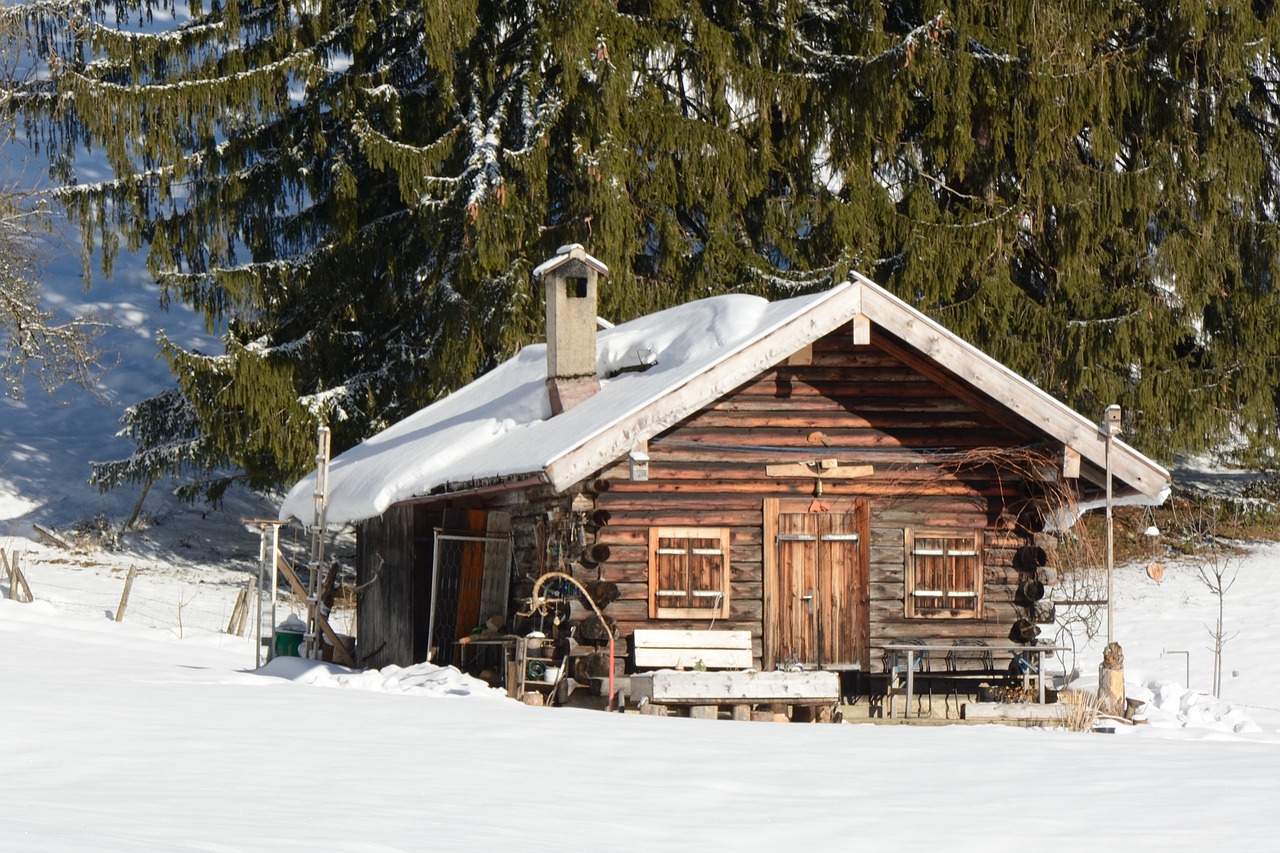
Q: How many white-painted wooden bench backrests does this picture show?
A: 1